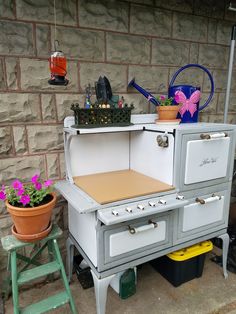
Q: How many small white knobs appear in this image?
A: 6